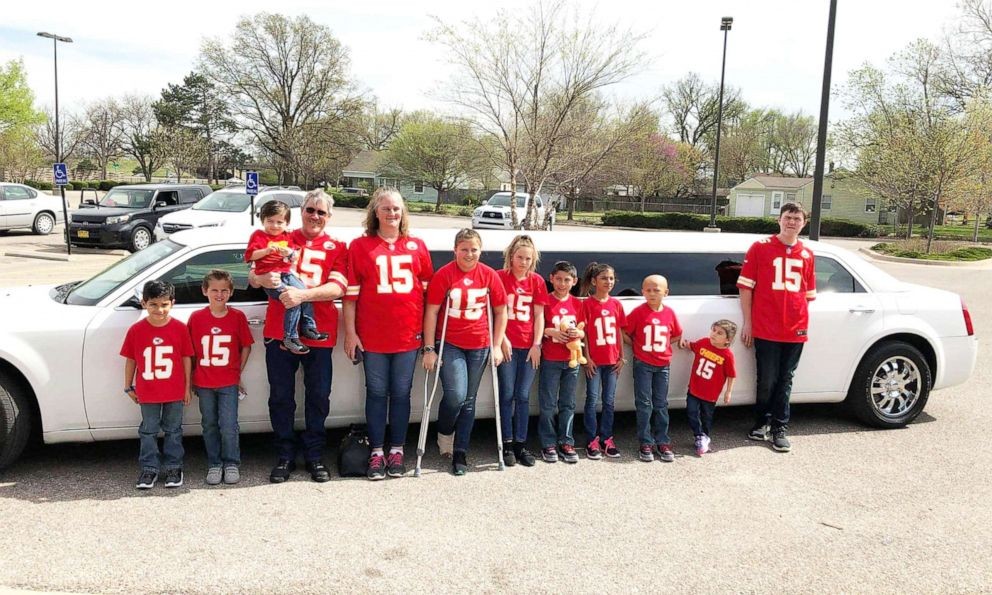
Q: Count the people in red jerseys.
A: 12